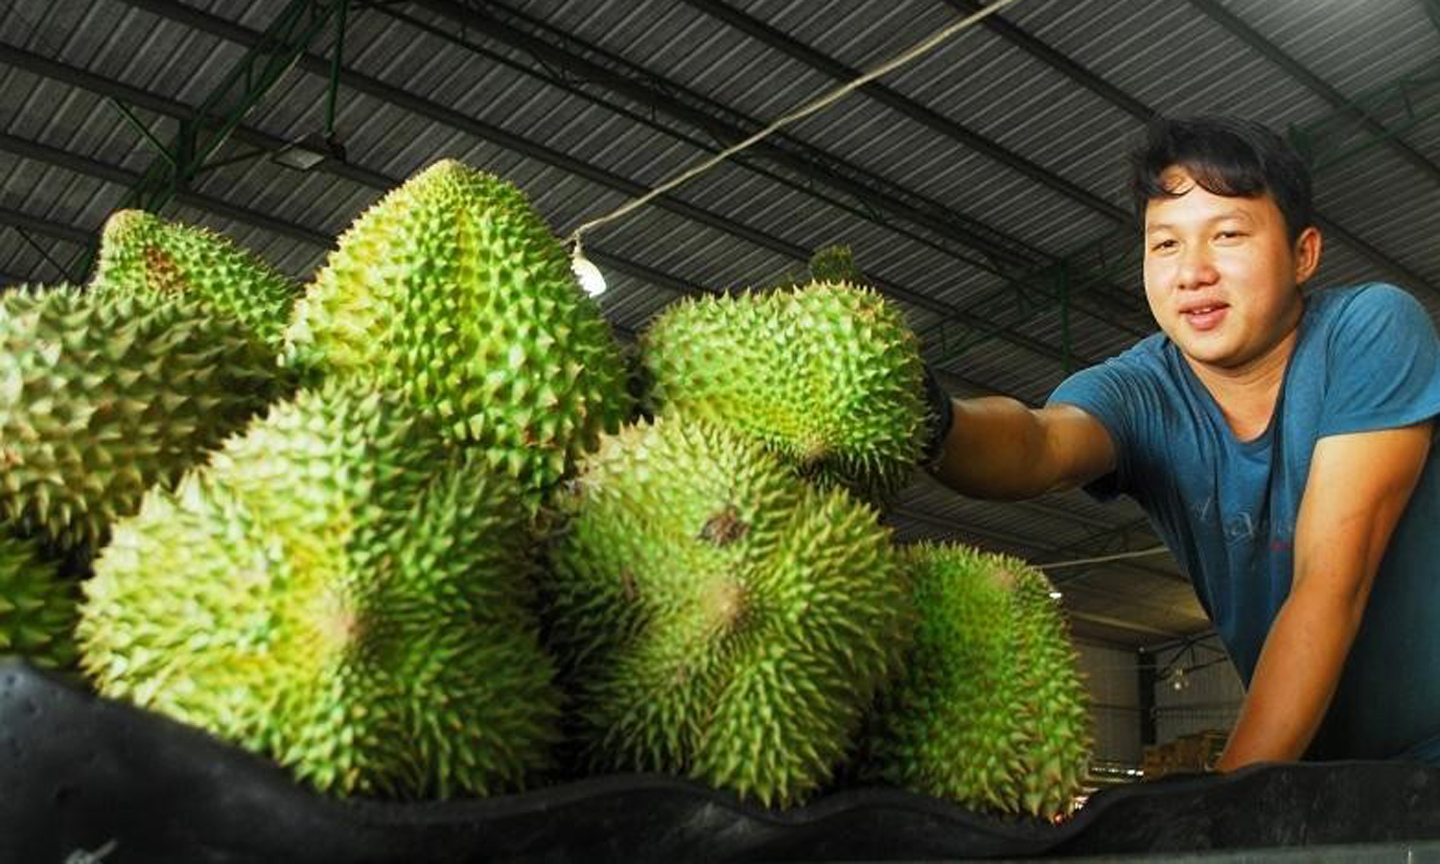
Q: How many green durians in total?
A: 8